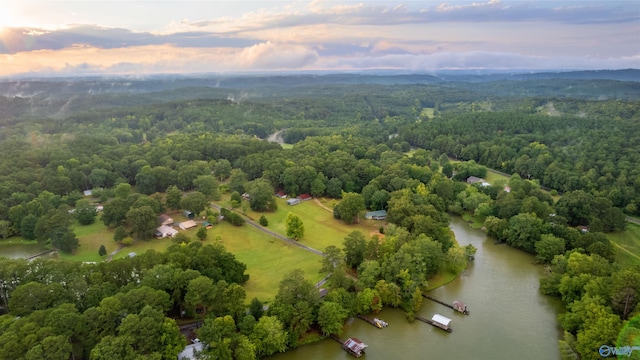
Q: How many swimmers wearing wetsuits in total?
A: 0